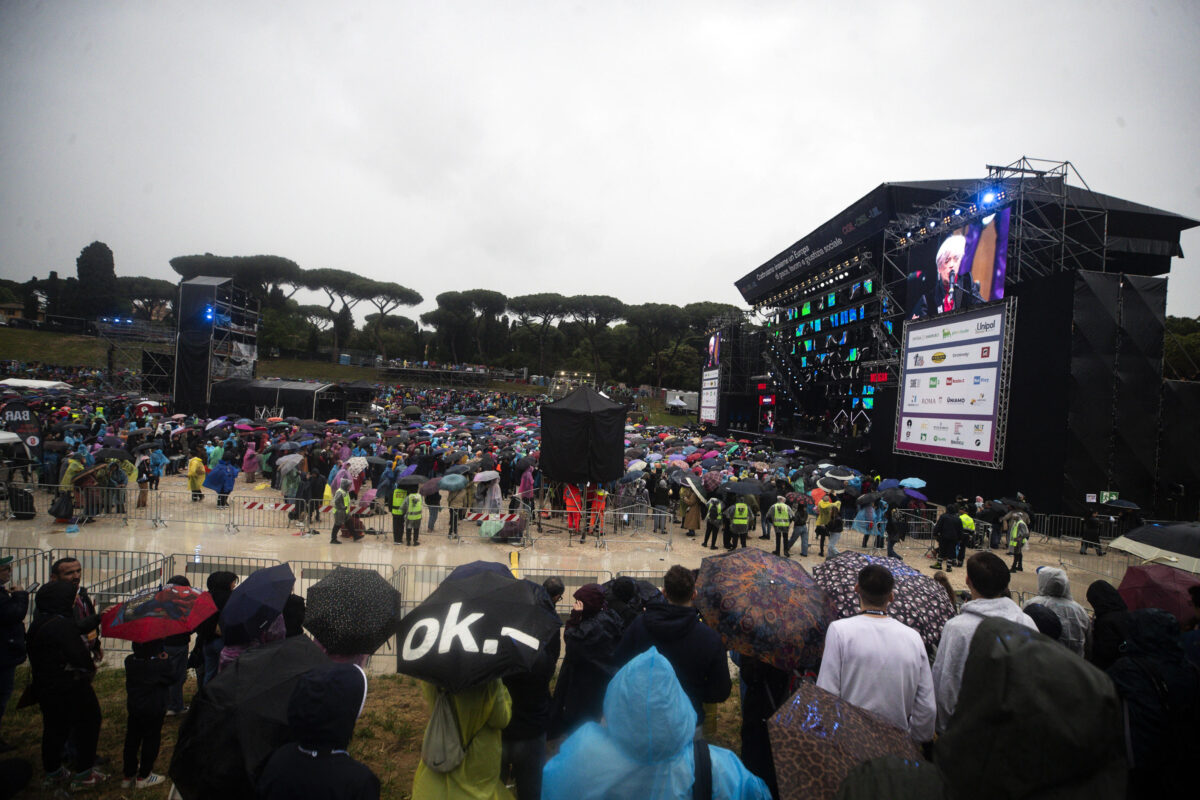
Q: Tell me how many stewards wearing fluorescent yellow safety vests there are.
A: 8